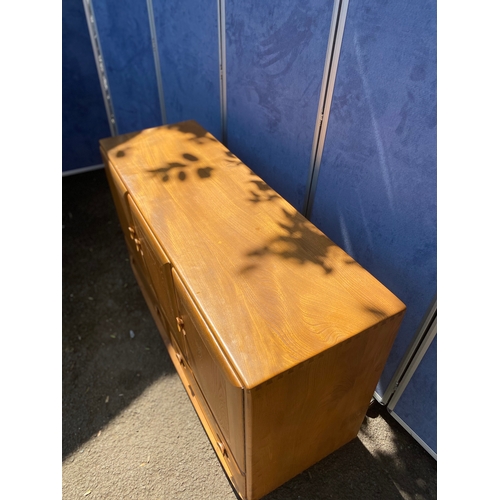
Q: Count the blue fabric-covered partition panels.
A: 6